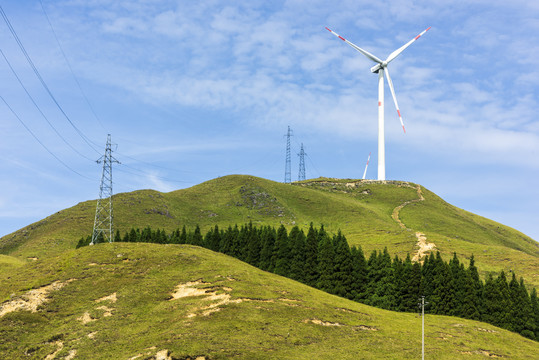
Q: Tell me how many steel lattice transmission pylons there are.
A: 3